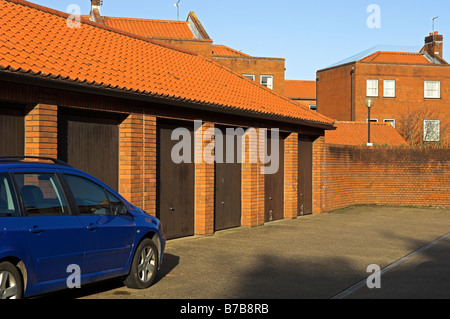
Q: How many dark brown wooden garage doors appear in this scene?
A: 6